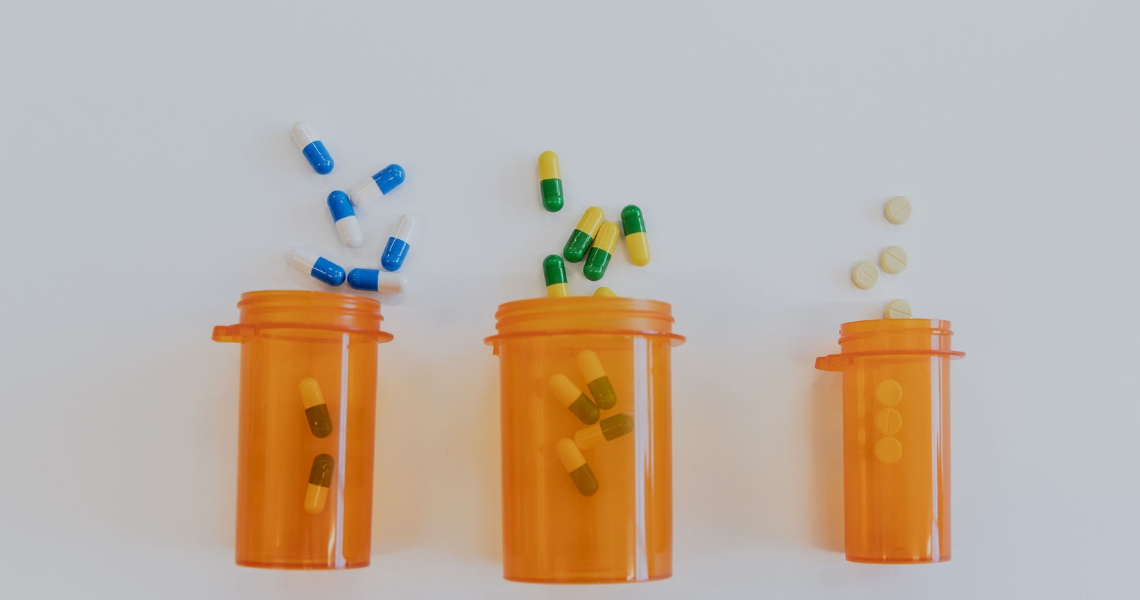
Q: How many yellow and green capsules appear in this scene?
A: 10